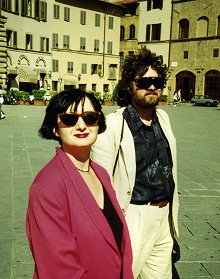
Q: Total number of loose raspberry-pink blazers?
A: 1